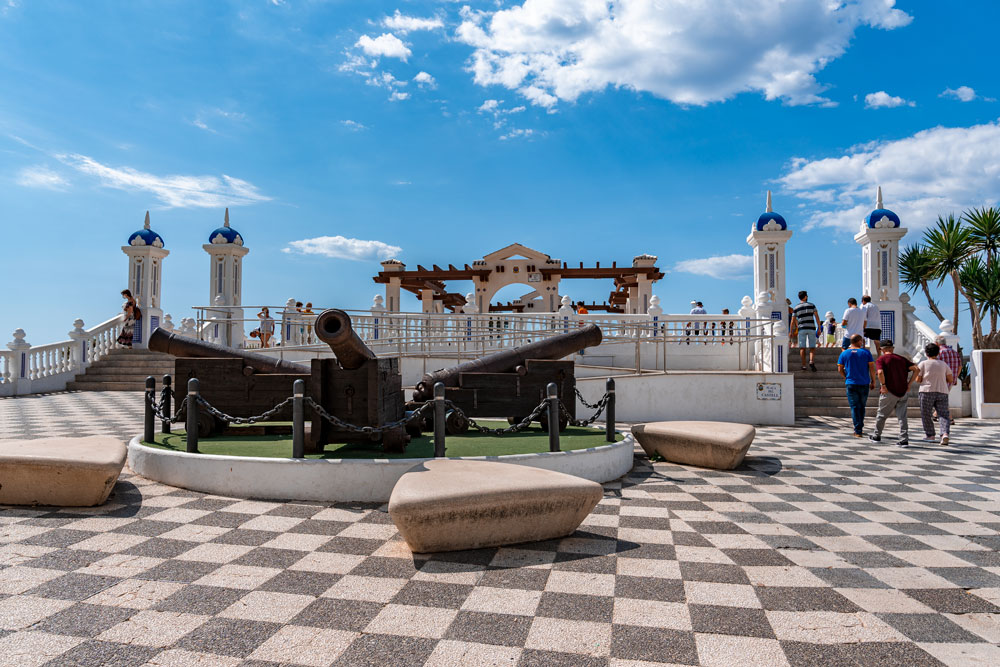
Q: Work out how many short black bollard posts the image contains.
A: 7